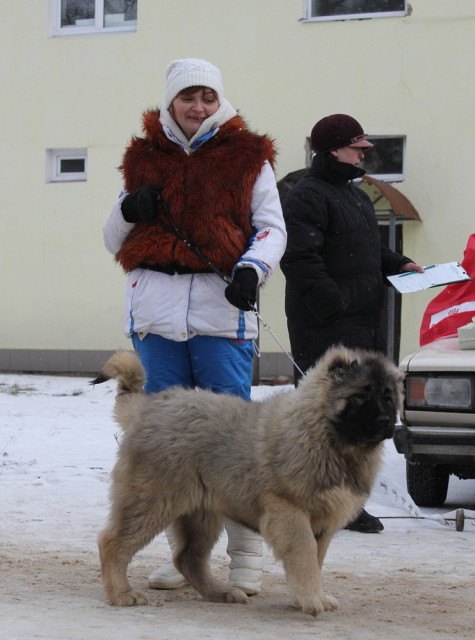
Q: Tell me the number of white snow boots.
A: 2